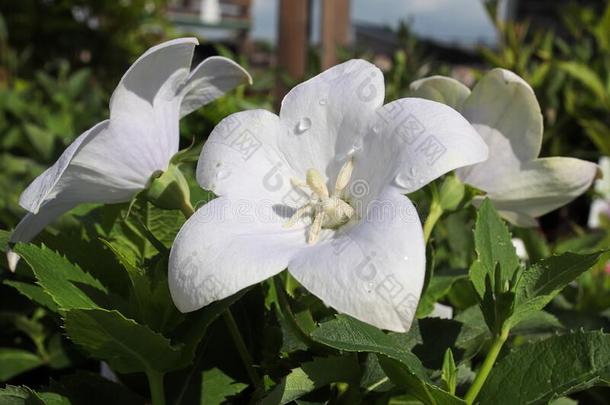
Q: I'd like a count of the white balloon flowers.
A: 3